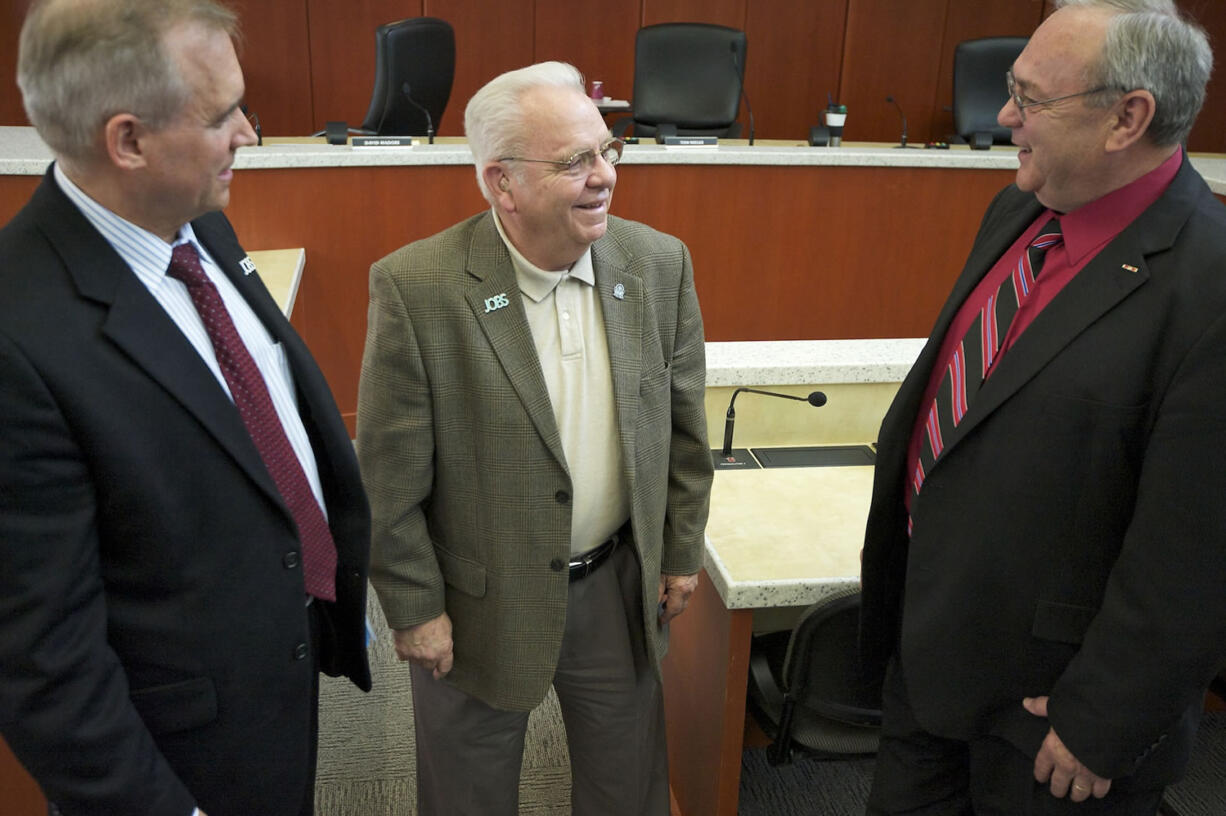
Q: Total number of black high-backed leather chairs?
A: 3